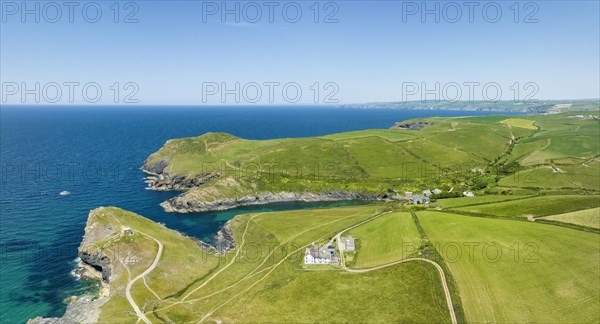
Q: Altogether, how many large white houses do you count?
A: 1